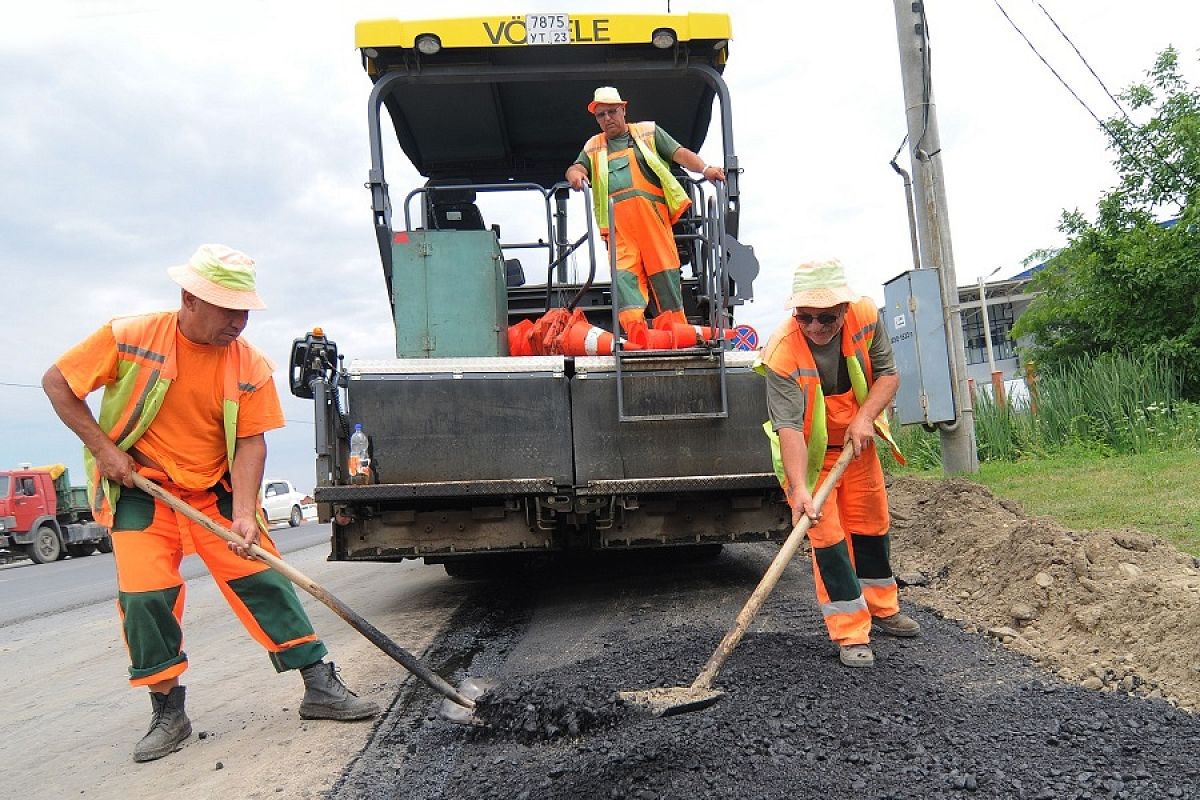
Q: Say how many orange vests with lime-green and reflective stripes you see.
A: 3